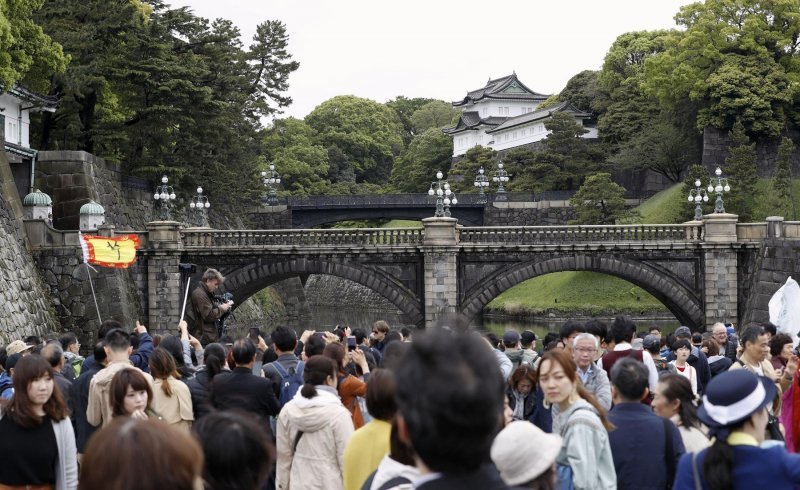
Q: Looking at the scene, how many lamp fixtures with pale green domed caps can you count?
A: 2